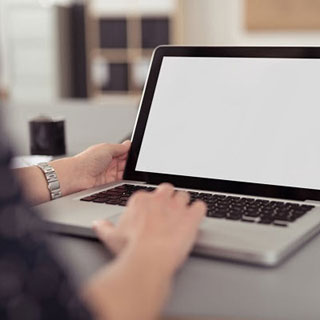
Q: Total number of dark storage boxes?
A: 3